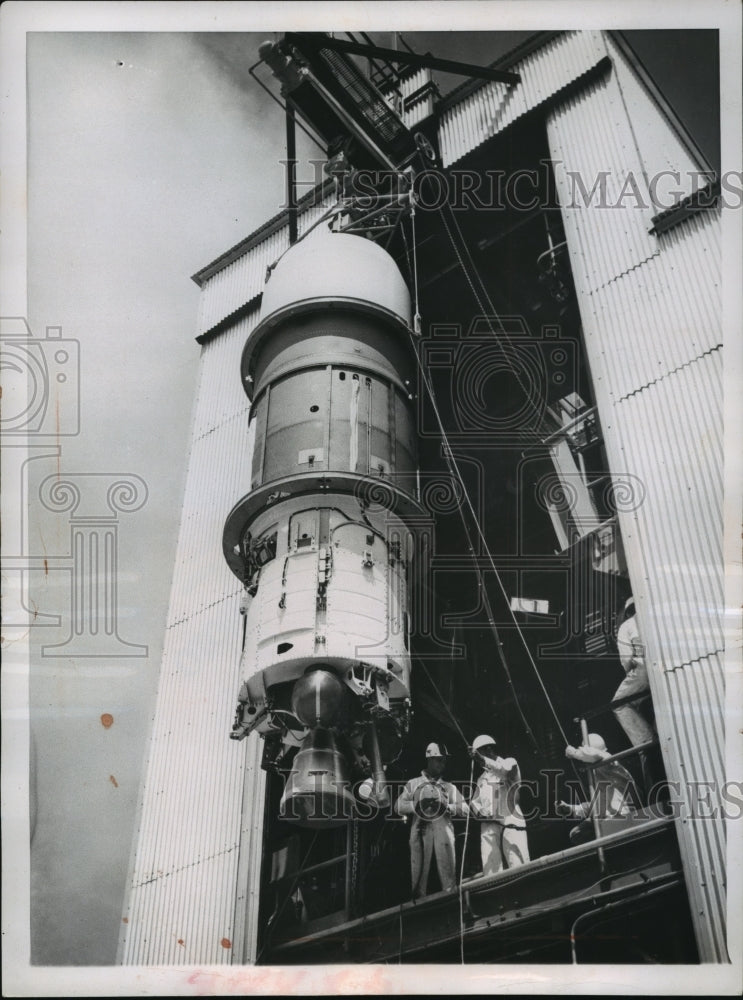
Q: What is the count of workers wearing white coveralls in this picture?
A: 4